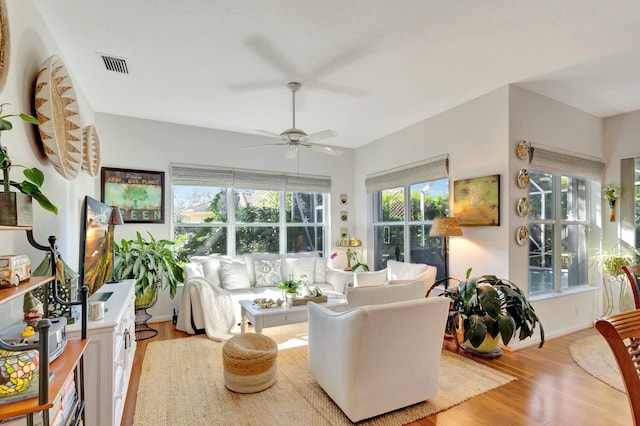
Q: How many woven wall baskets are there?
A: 3